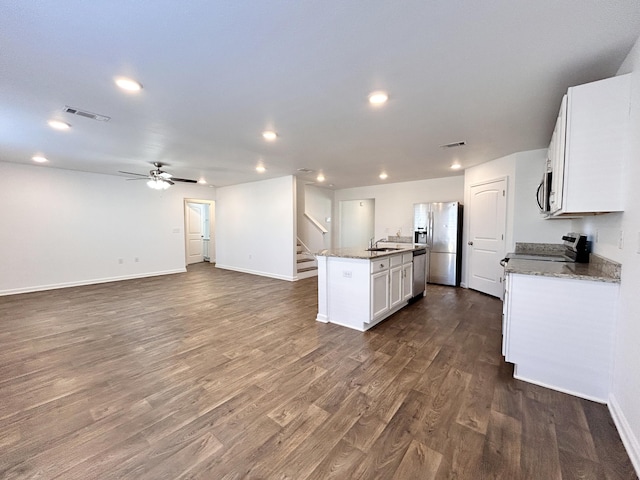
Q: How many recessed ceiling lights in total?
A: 10